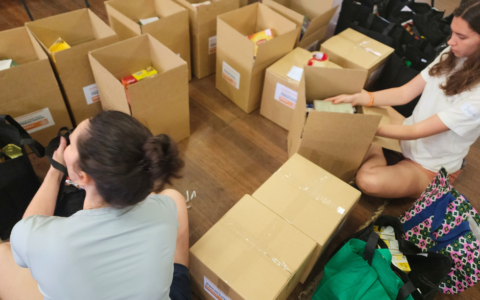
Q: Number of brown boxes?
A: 12